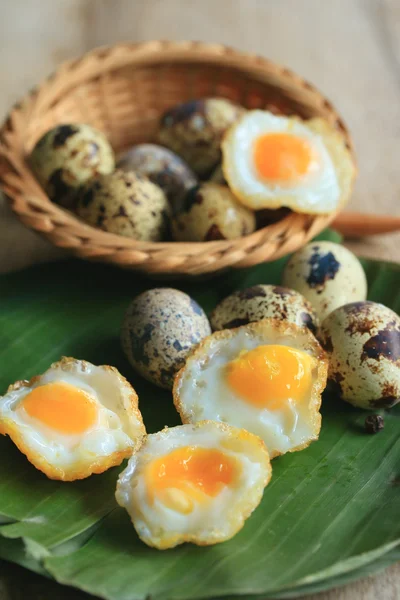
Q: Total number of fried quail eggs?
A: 4